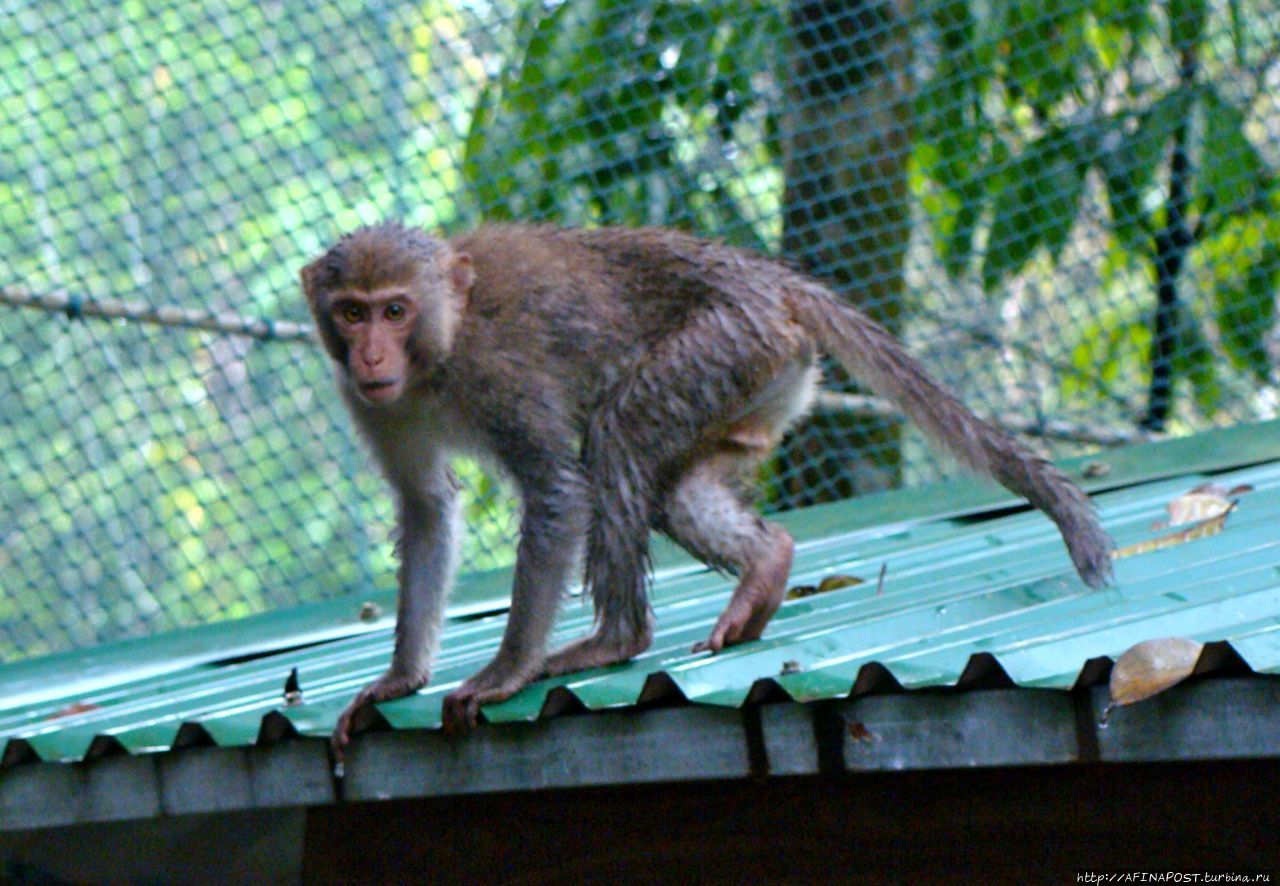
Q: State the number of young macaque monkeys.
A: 1